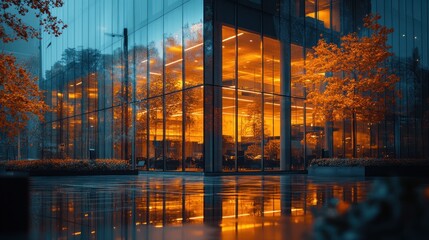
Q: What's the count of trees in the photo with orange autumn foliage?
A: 2